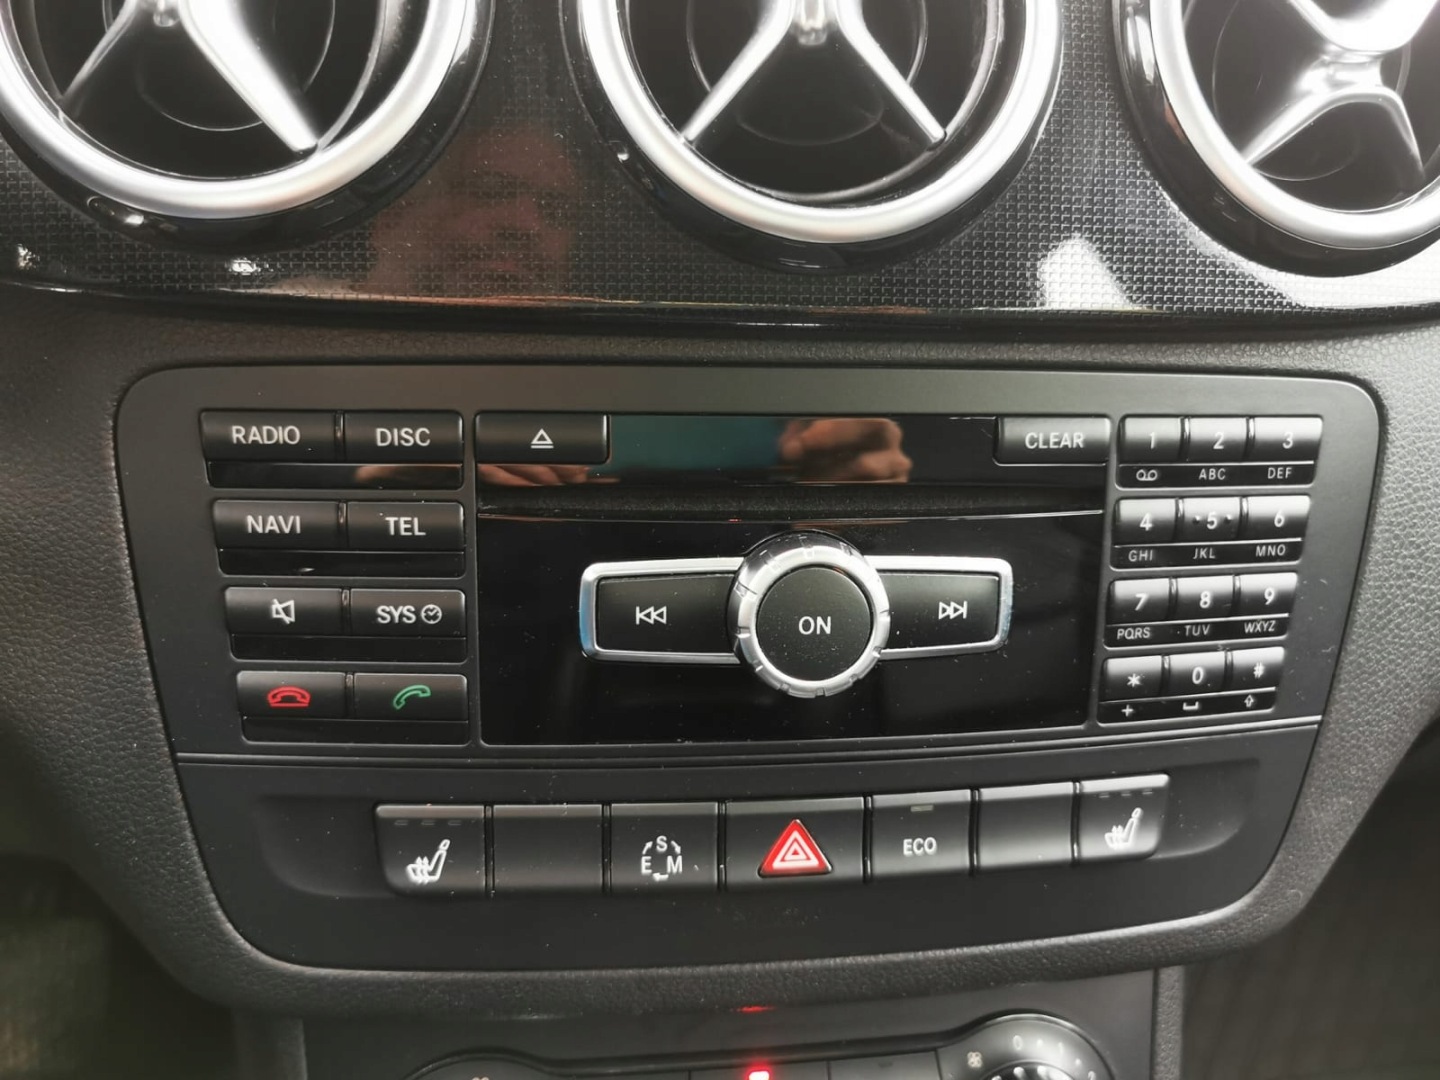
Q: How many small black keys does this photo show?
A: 12